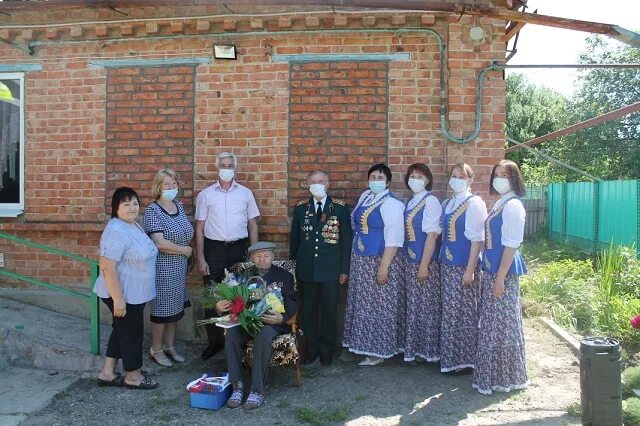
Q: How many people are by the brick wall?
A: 9